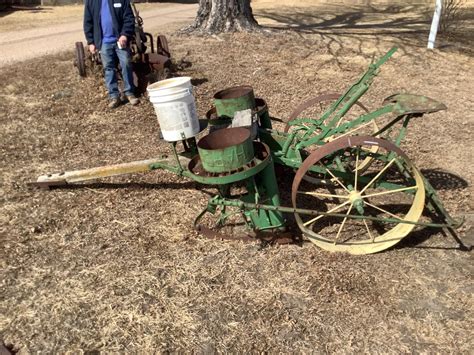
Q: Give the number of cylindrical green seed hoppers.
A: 2